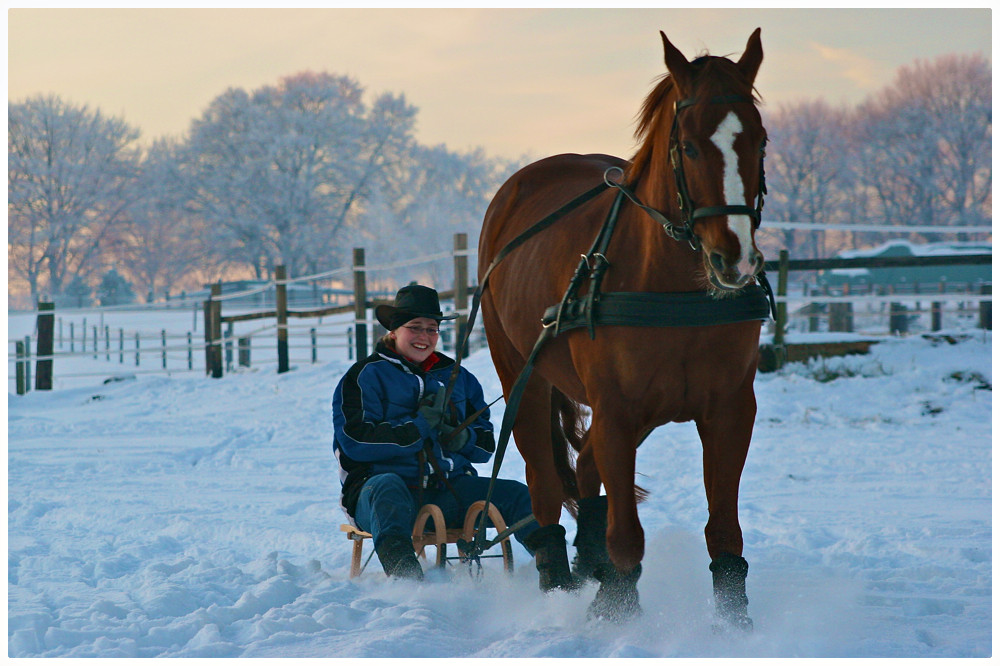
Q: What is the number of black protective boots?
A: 4